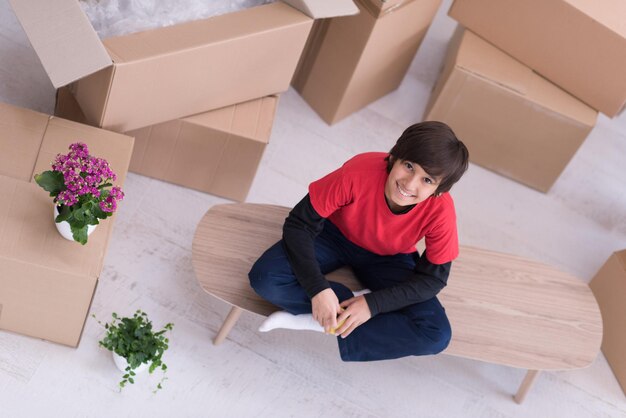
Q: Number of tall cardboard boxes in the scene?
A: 1